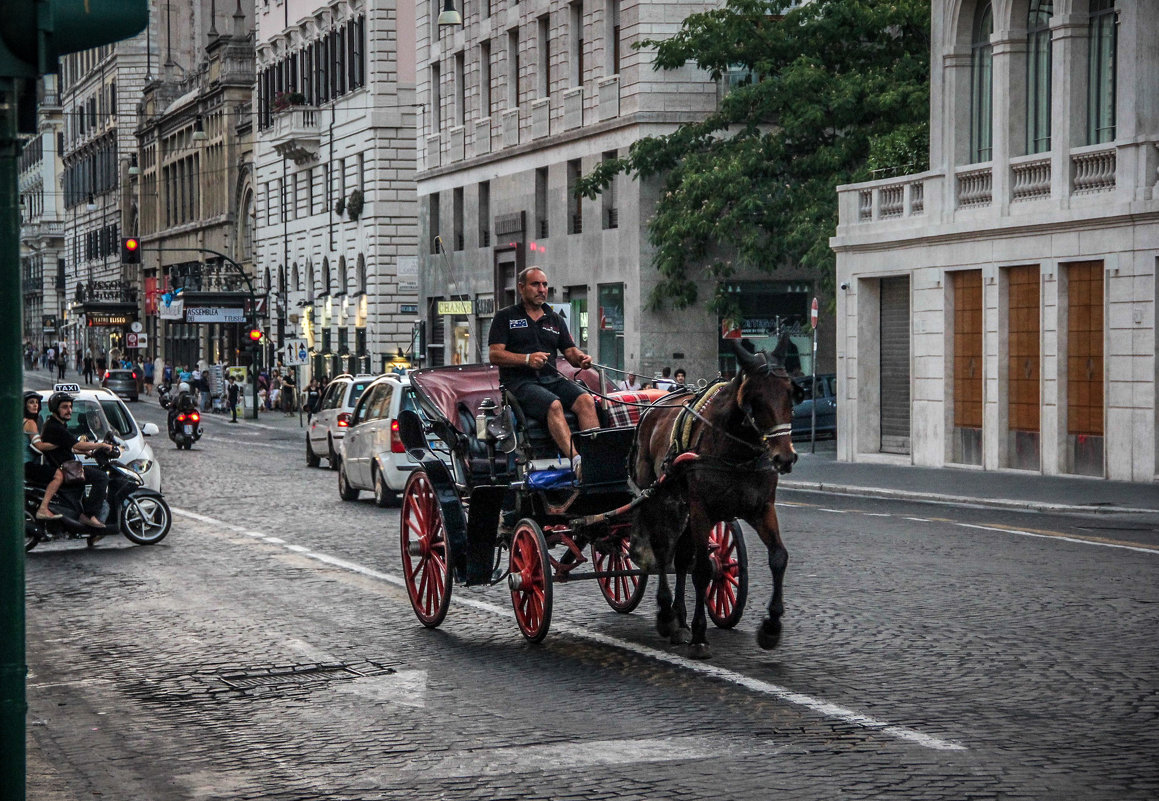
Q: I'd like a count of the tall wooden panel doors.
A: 3